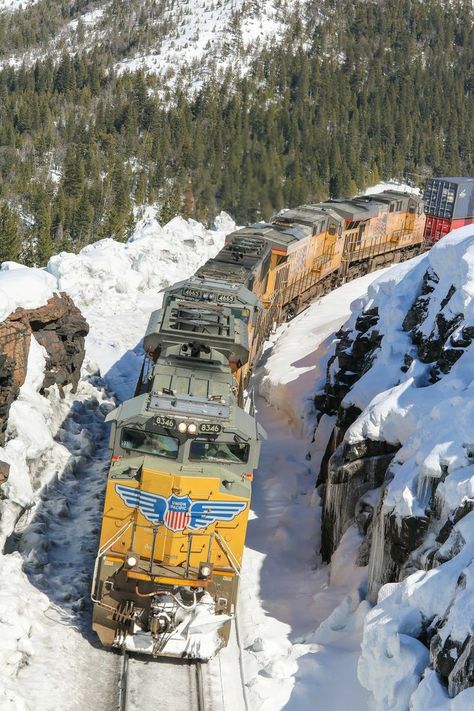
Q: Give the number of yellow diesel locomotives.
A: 4